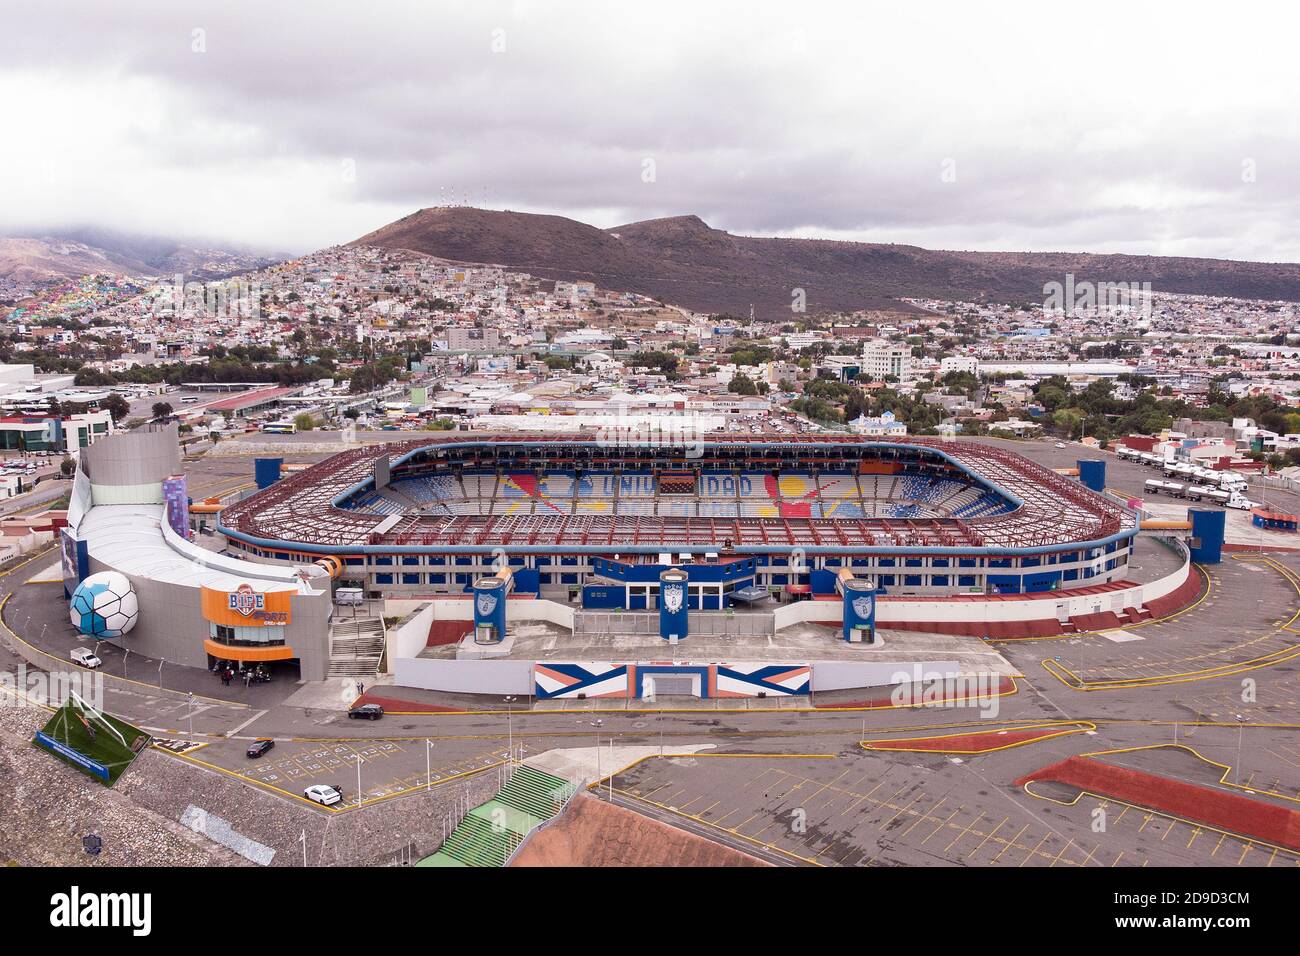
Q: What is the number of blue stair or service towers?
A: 6